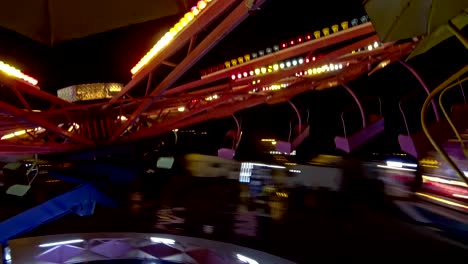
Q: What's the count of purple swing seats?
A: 4